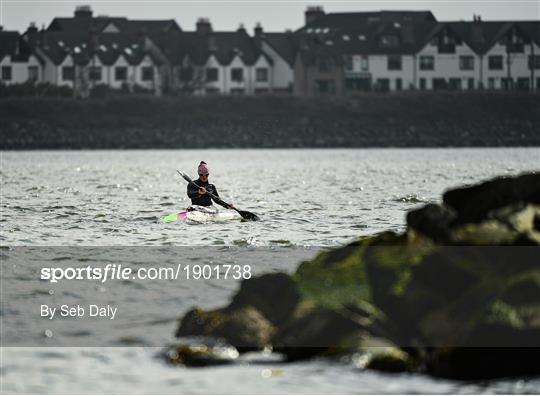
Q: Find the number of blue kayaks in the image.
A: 0